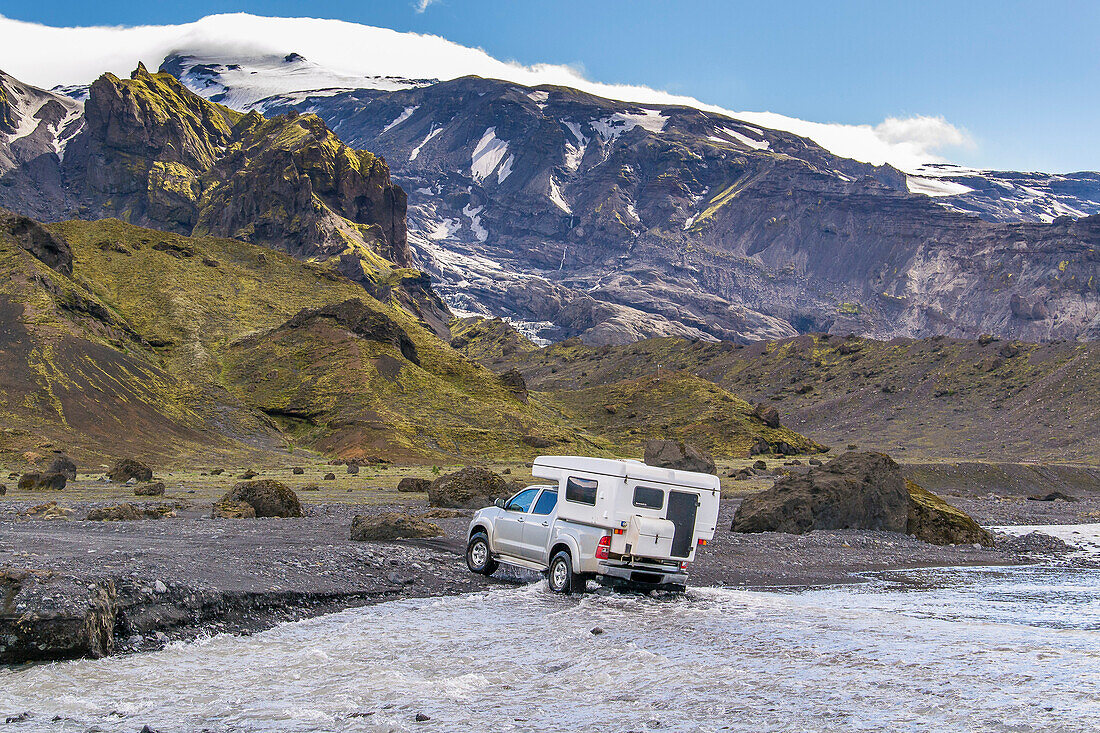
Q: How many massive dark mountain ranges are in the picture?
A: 1